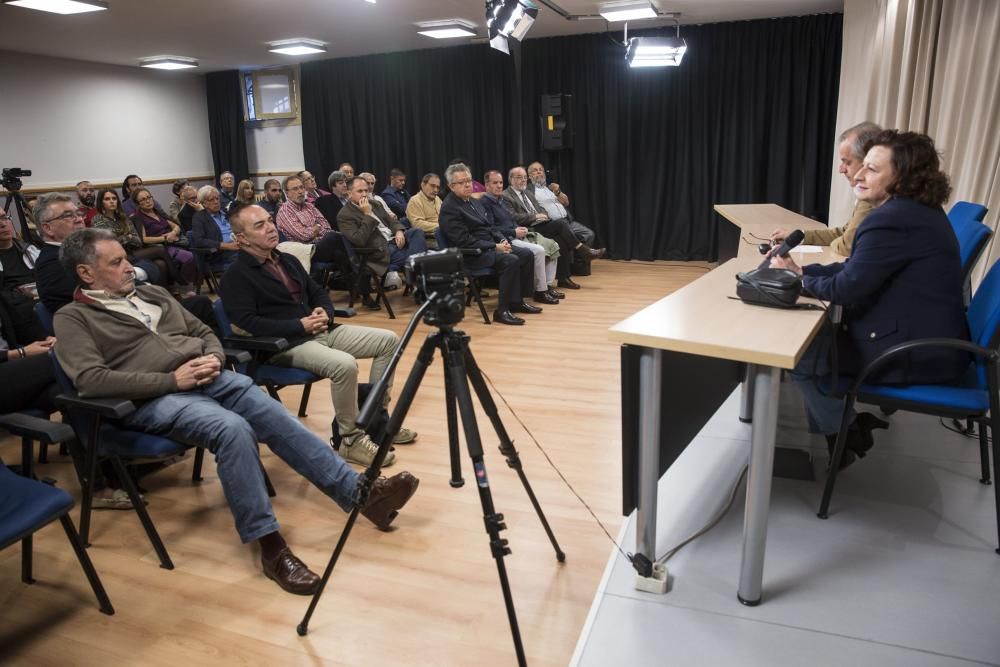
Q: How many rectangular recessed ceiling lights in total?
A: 5